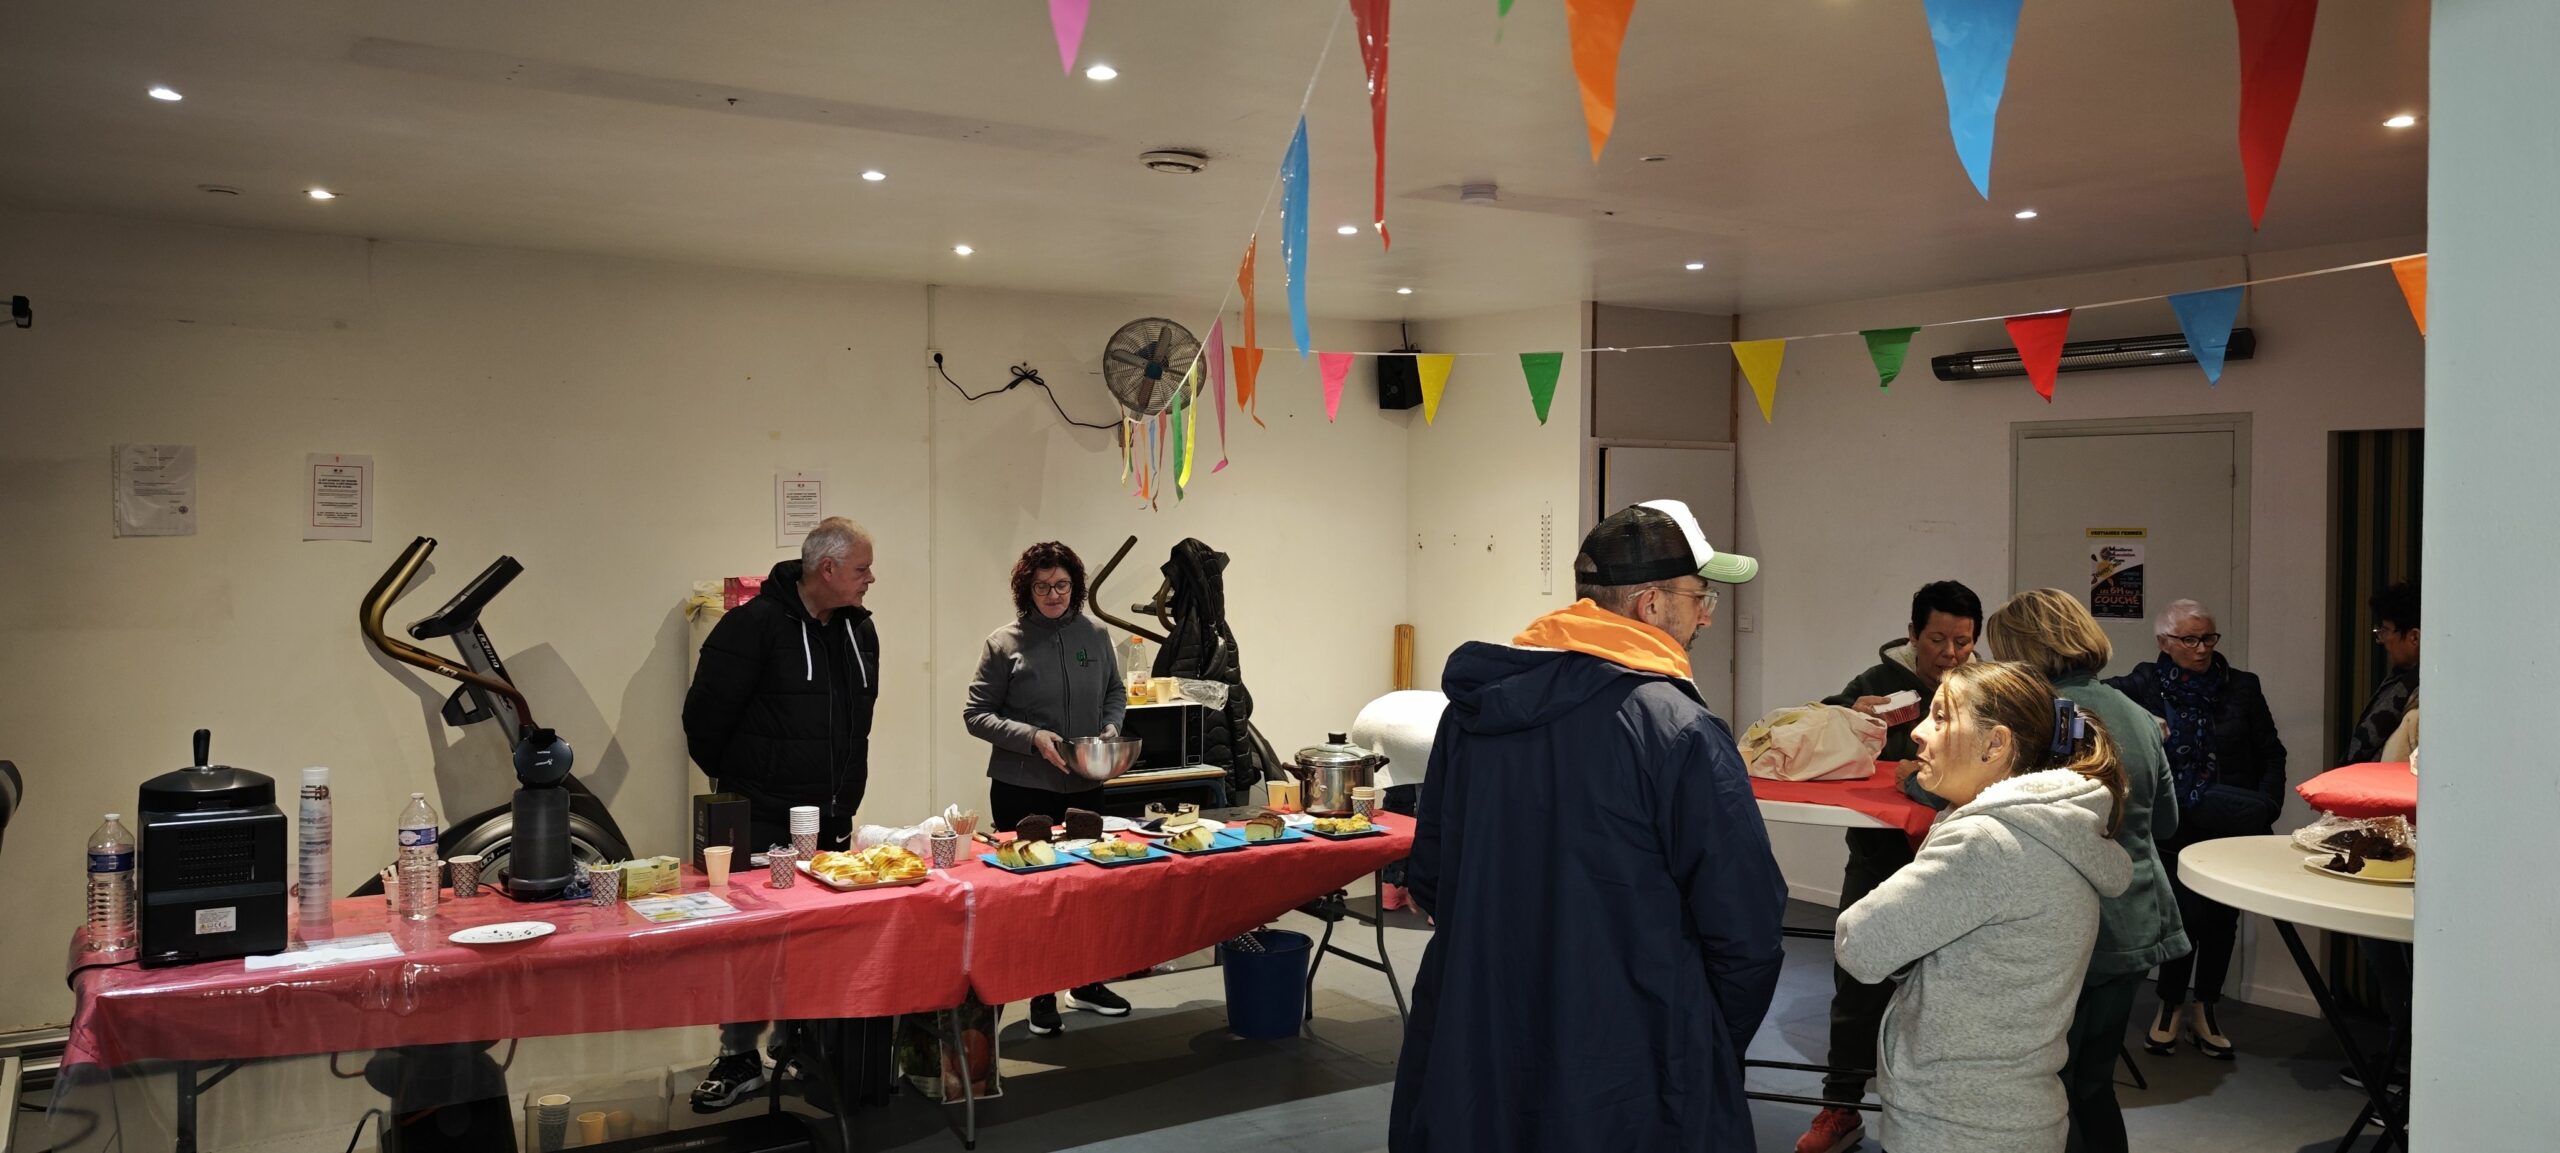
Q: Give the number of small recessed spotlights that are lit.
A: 10